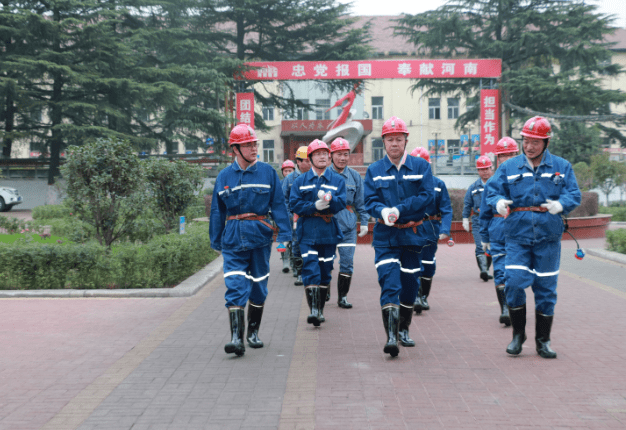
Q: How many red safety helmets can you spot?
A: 9